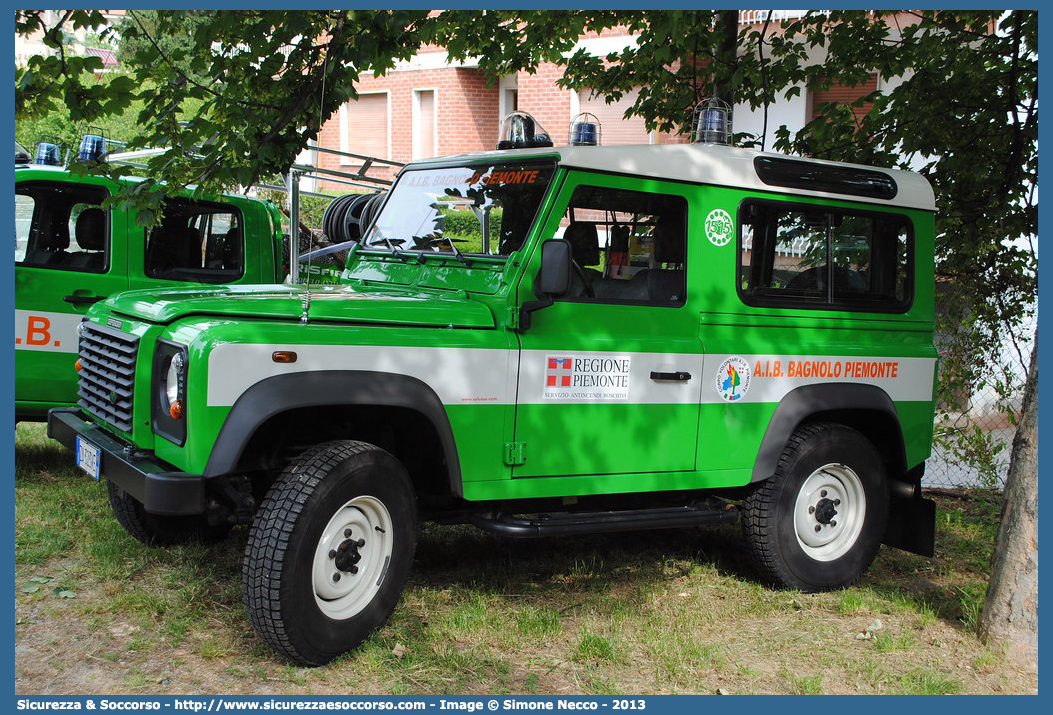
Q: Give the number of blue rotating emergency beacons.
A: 4